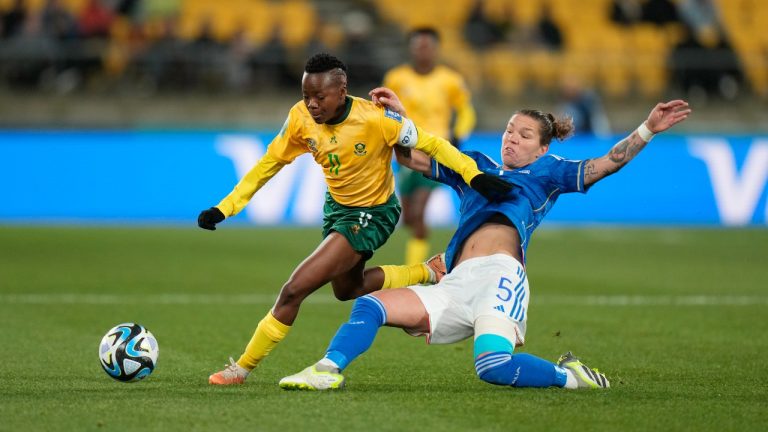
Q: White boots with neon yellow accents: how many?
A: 2